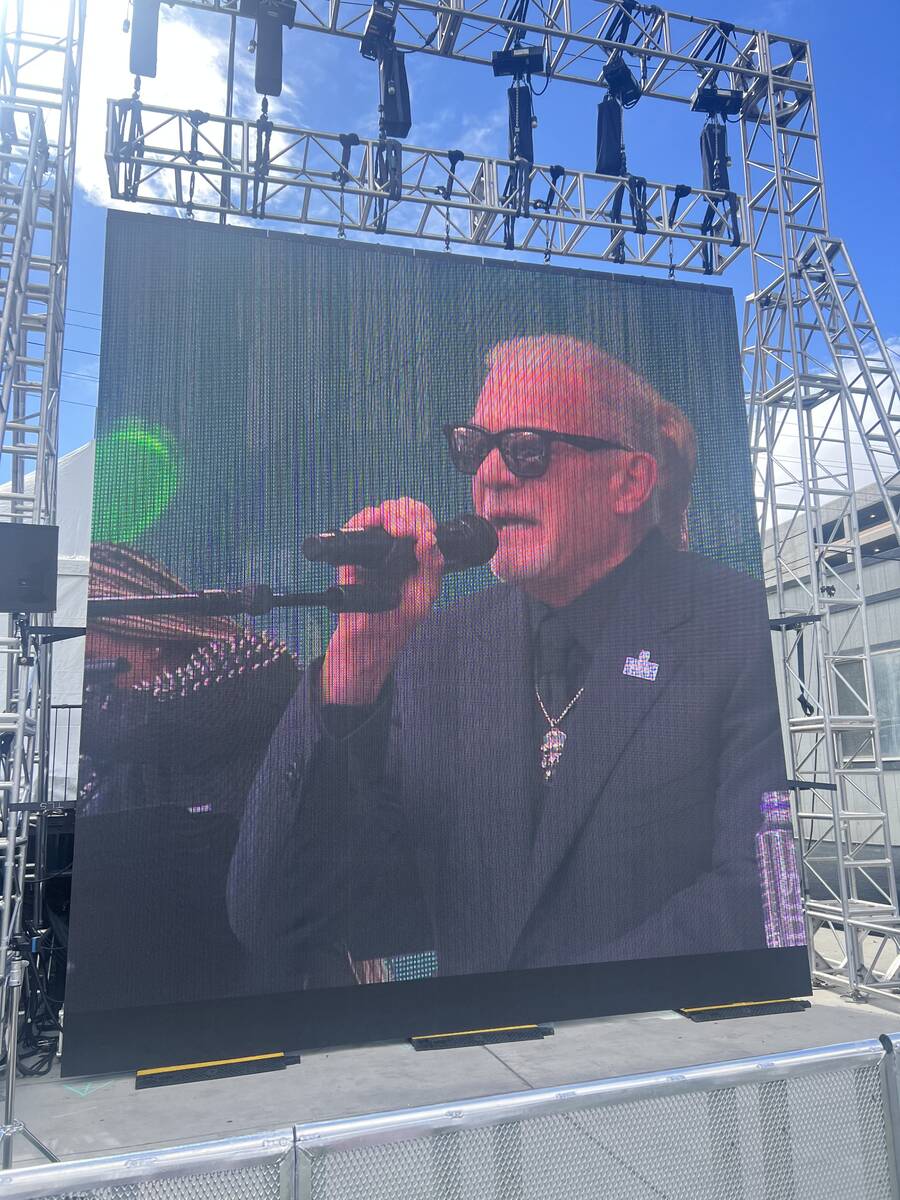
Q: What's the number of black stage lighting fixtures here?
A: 6